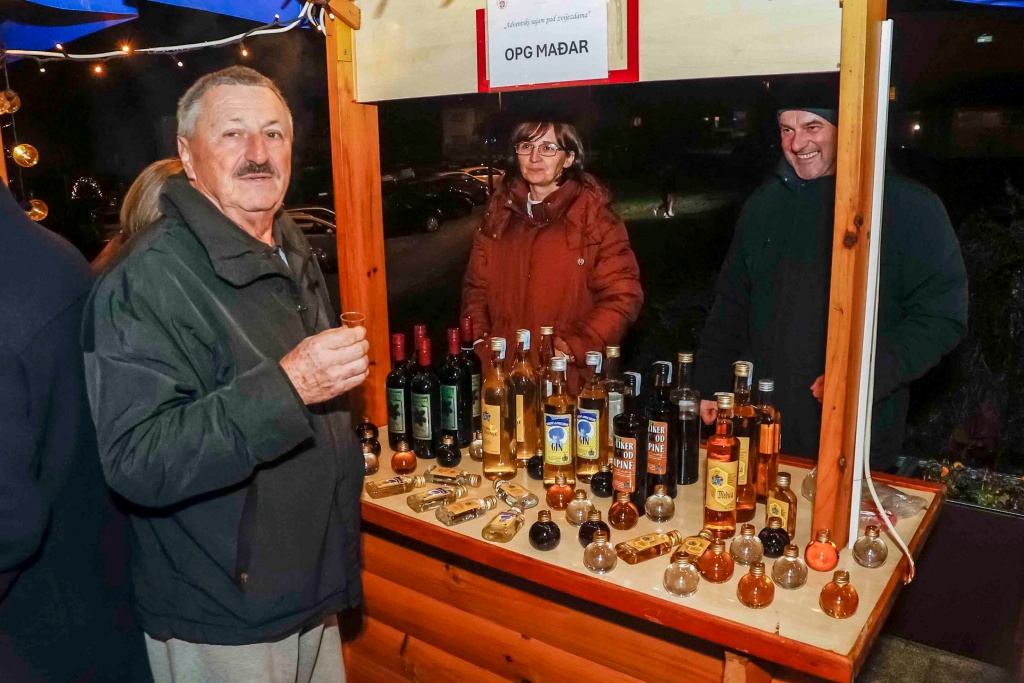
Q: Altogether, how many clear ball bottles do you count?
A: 9